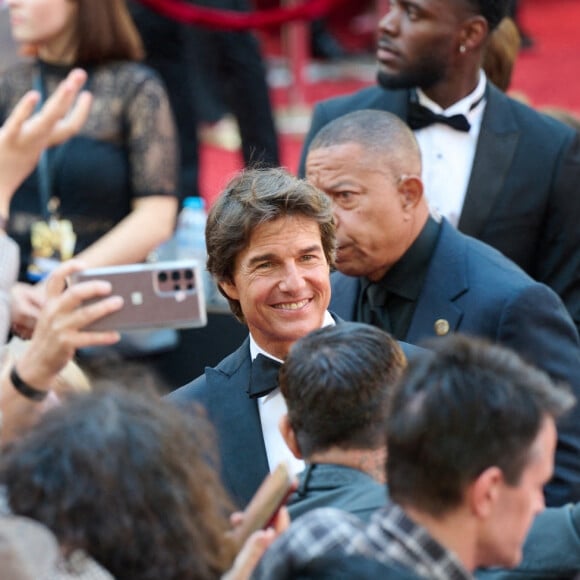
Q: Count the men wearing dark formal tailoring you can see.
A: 3